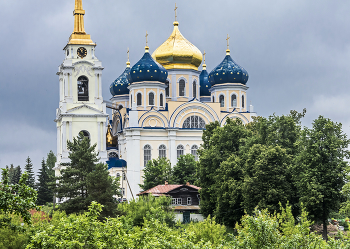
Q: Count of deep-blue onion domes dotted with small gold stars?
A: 4